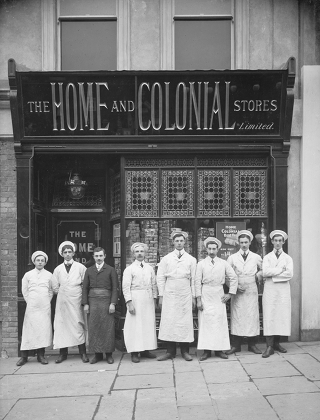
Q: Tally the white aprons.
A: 7